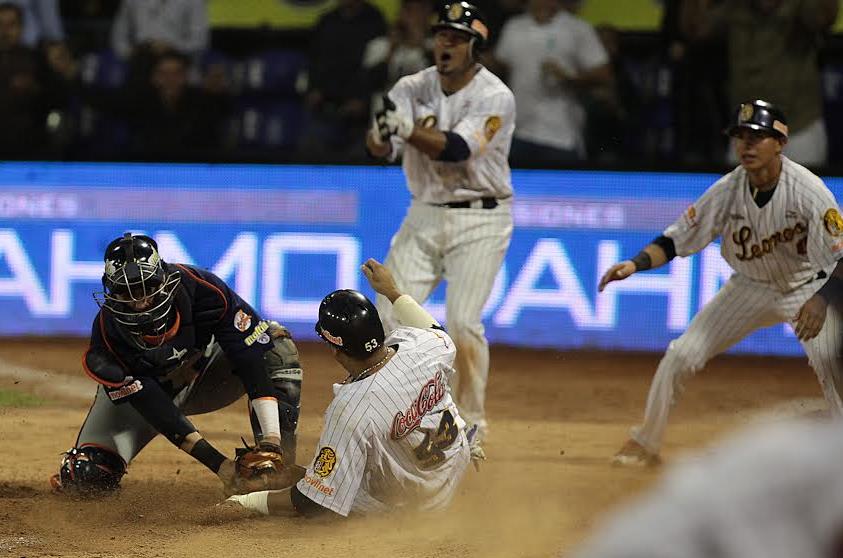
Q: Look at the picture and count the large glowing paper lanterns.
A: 0